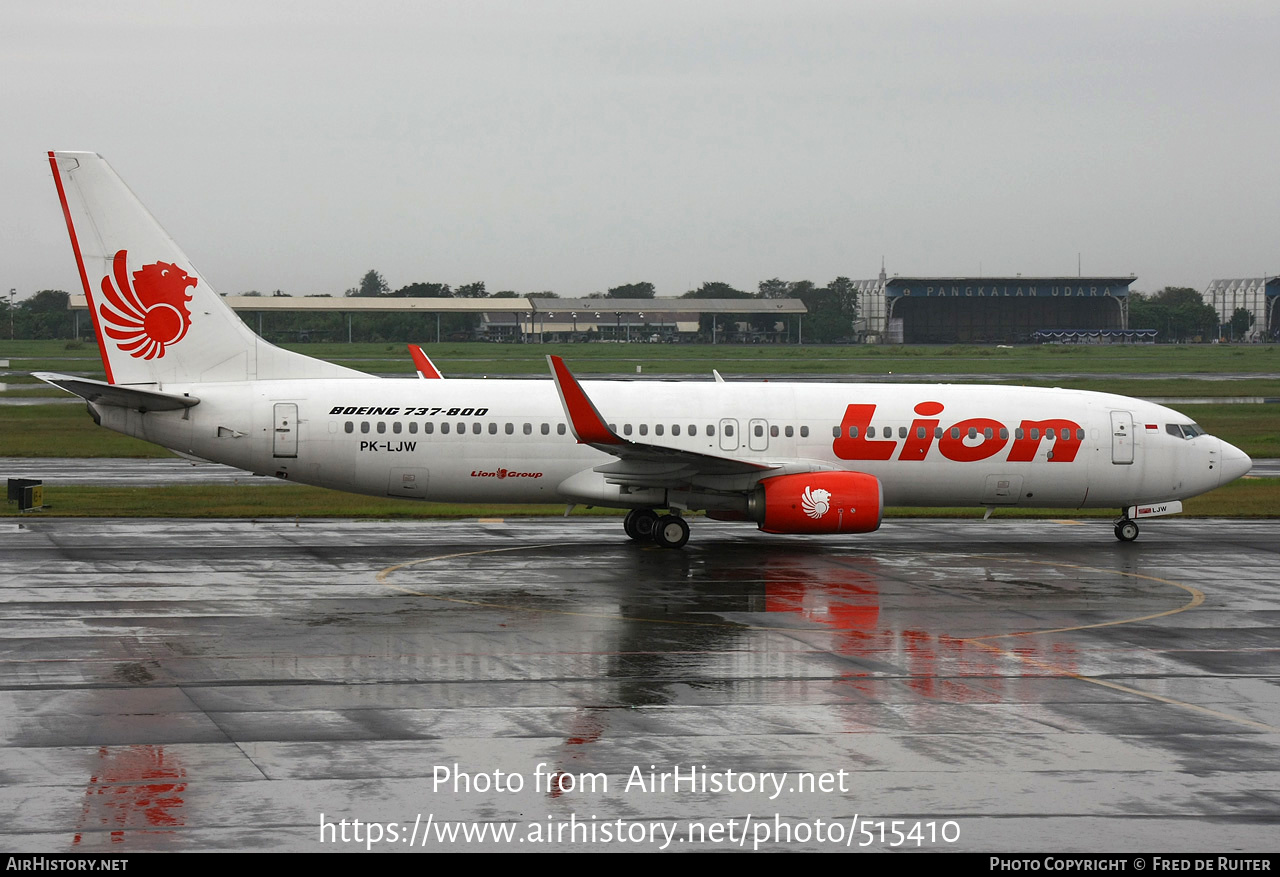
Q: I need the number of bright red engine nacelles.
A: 1